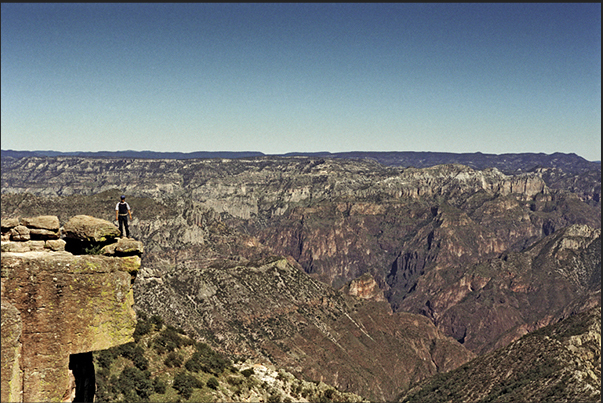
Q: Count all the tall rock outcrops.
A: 1